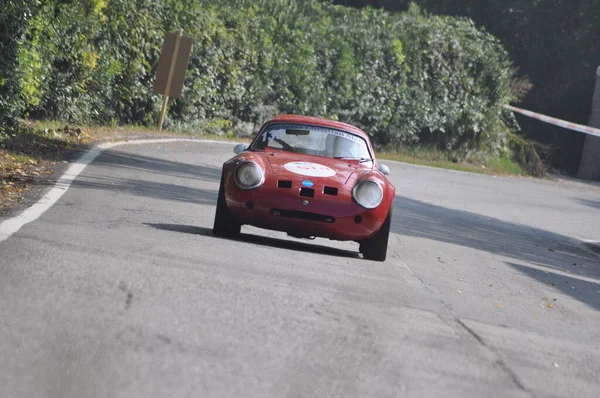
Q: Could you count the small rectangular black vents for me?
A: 3